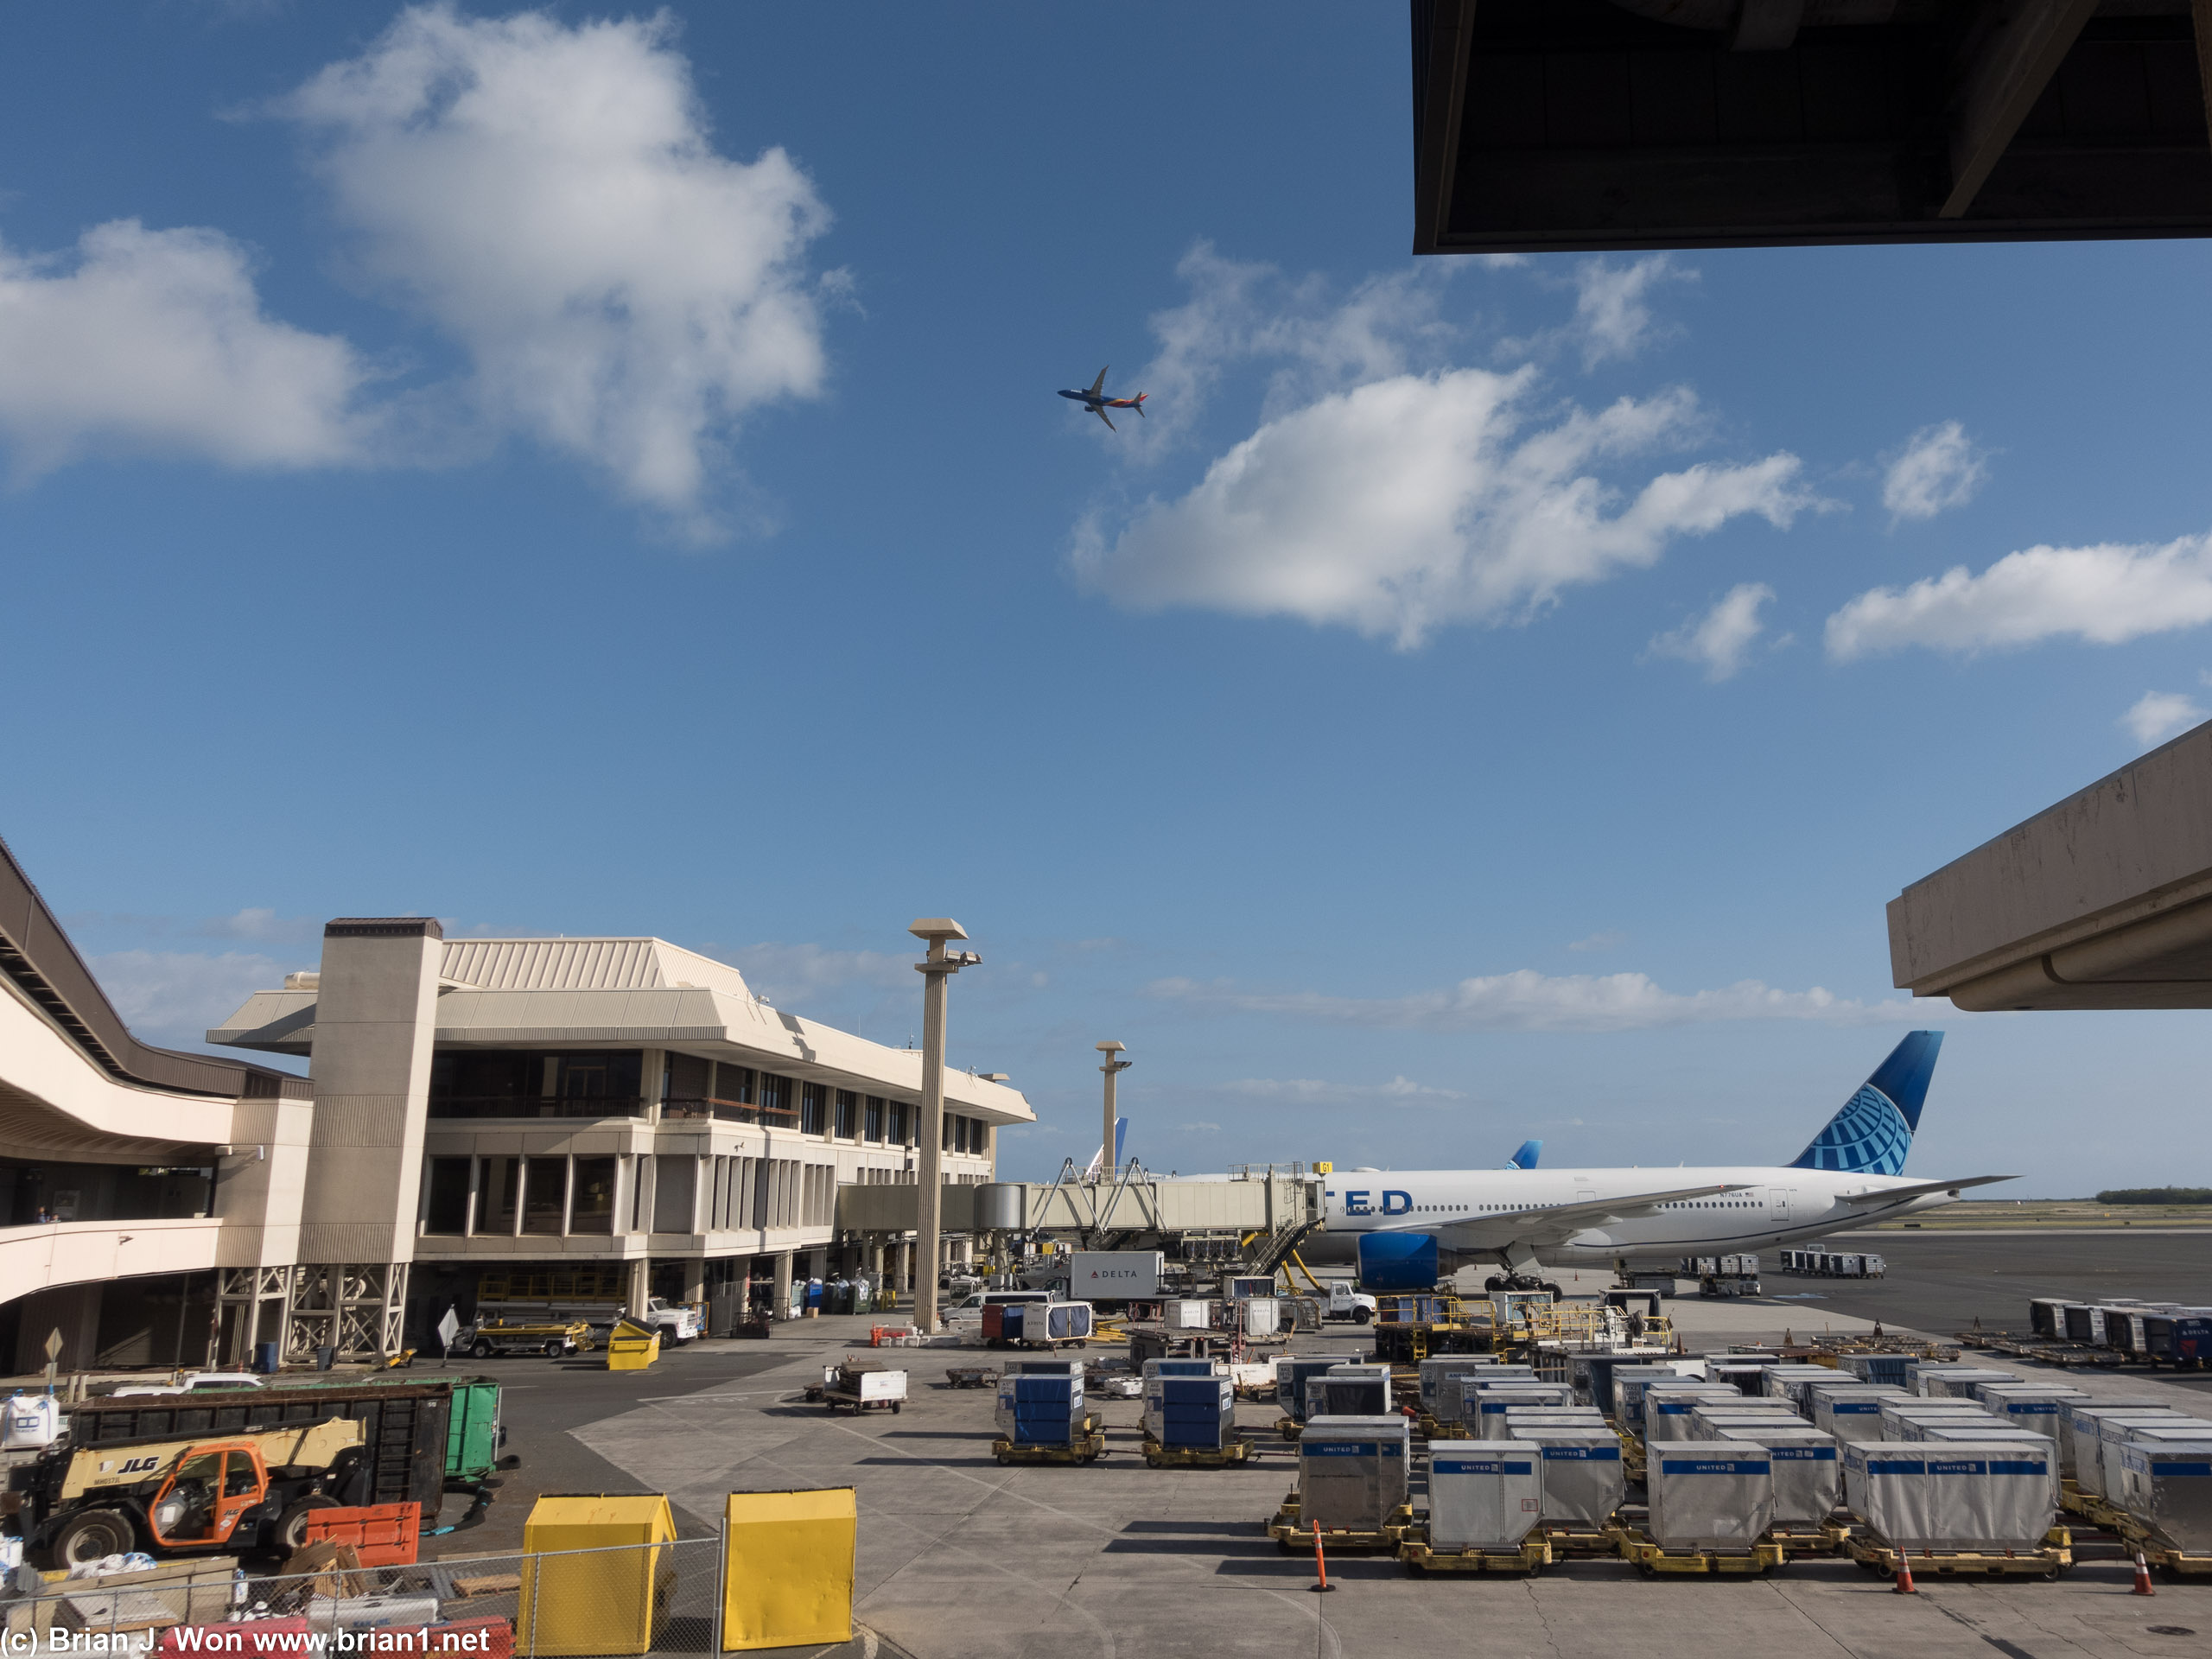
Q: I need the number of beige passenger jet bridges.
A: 1